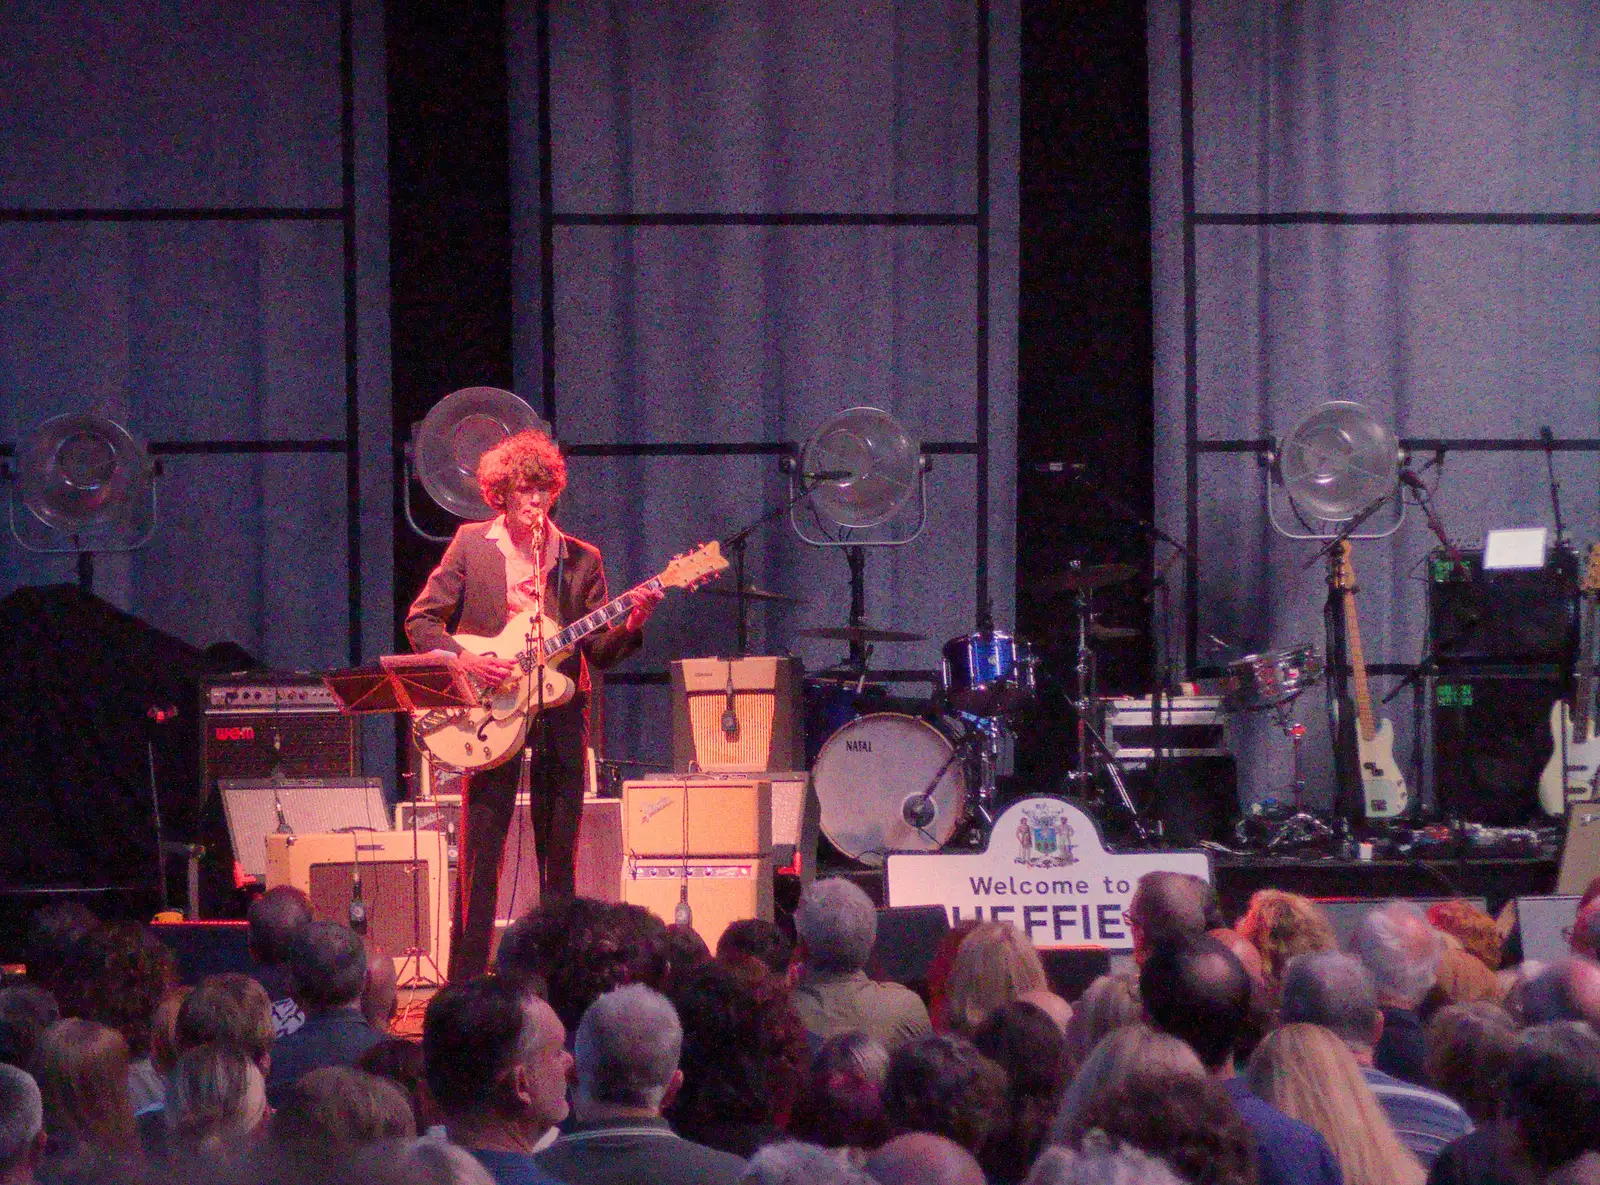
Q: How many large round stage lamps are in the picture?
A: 4